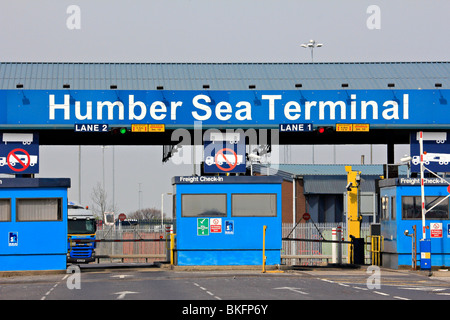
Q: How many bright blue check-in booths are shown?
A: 3